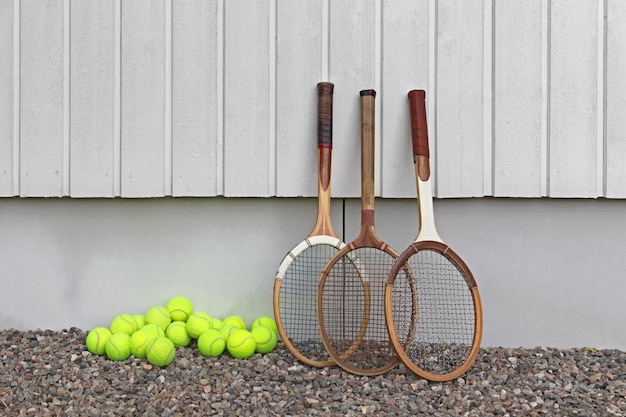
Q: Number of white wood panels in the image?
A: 13